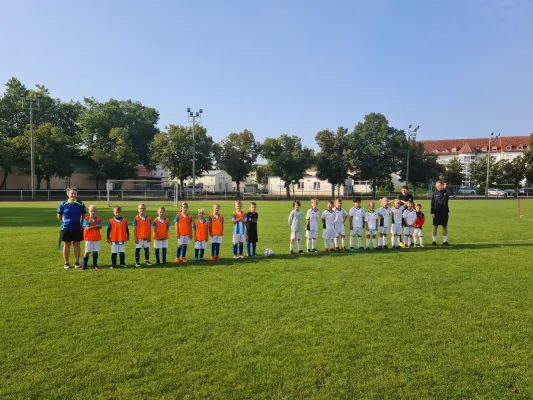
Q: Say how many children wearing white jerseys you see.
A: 9